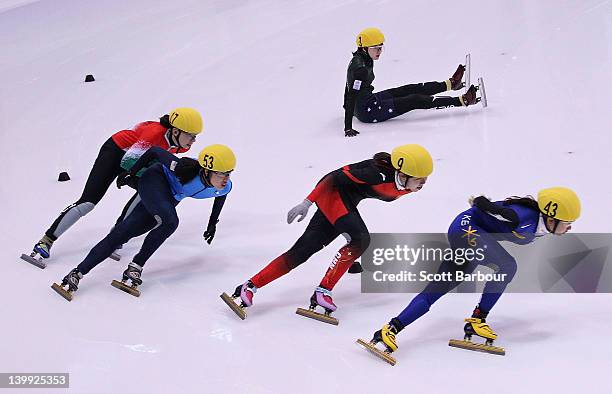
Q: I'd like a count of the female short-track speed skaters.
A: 5